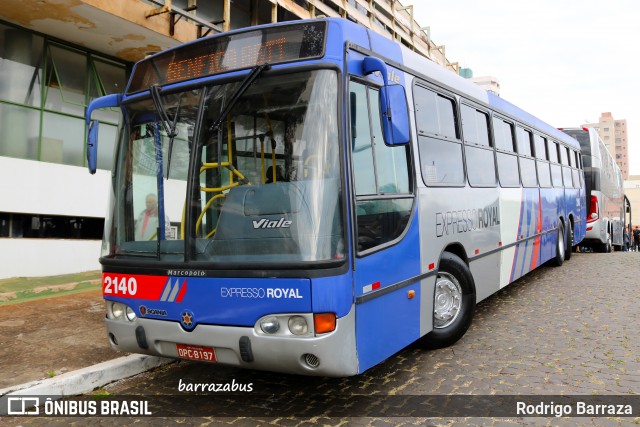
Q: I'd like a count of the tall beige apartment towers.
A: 1